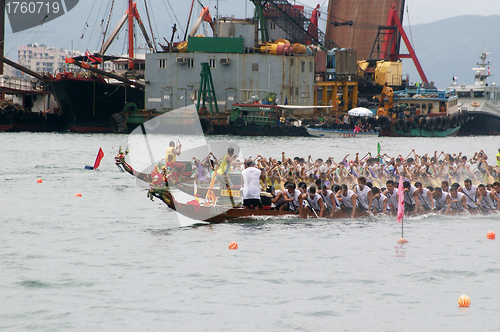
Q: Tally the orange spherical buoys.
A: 5